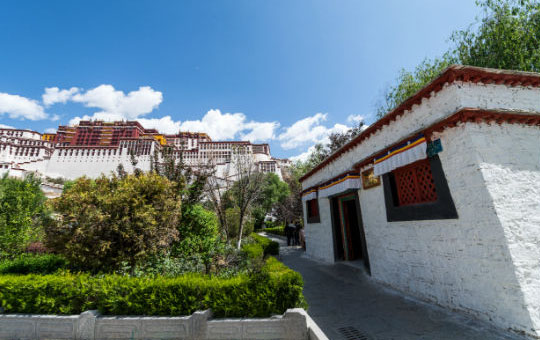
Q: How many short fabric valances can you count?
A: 3